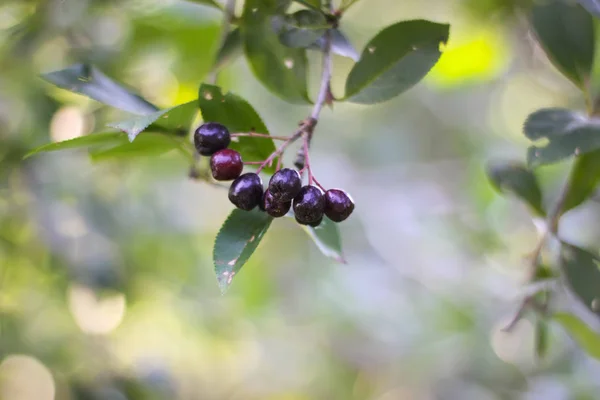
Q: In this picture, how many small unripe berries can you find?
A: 1